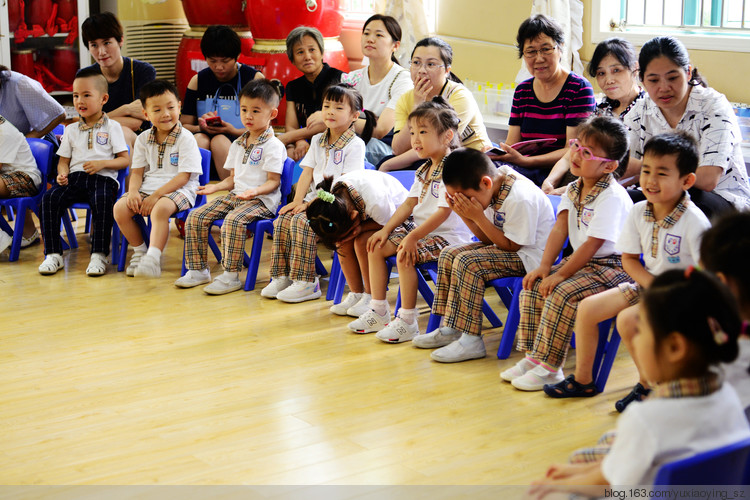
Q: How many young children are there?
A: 12